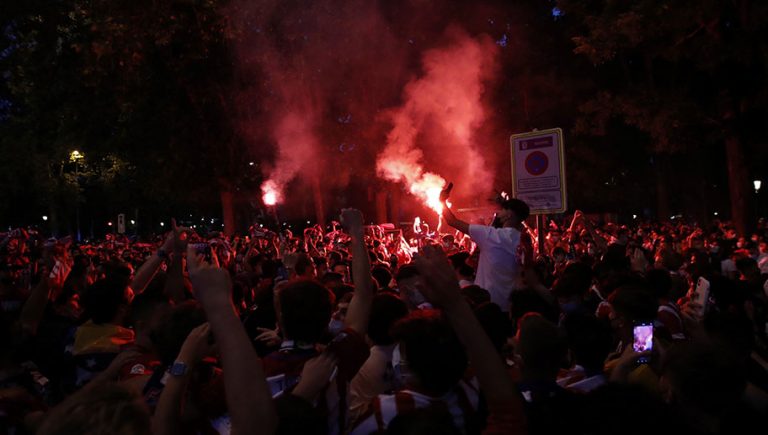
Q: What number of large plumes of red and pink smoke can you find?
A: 2